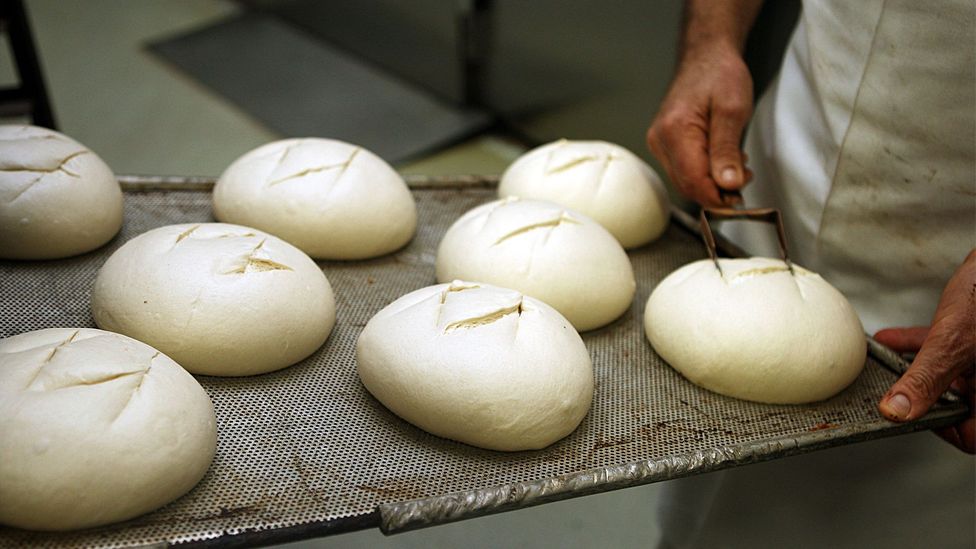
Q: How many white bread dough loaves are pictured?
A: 8